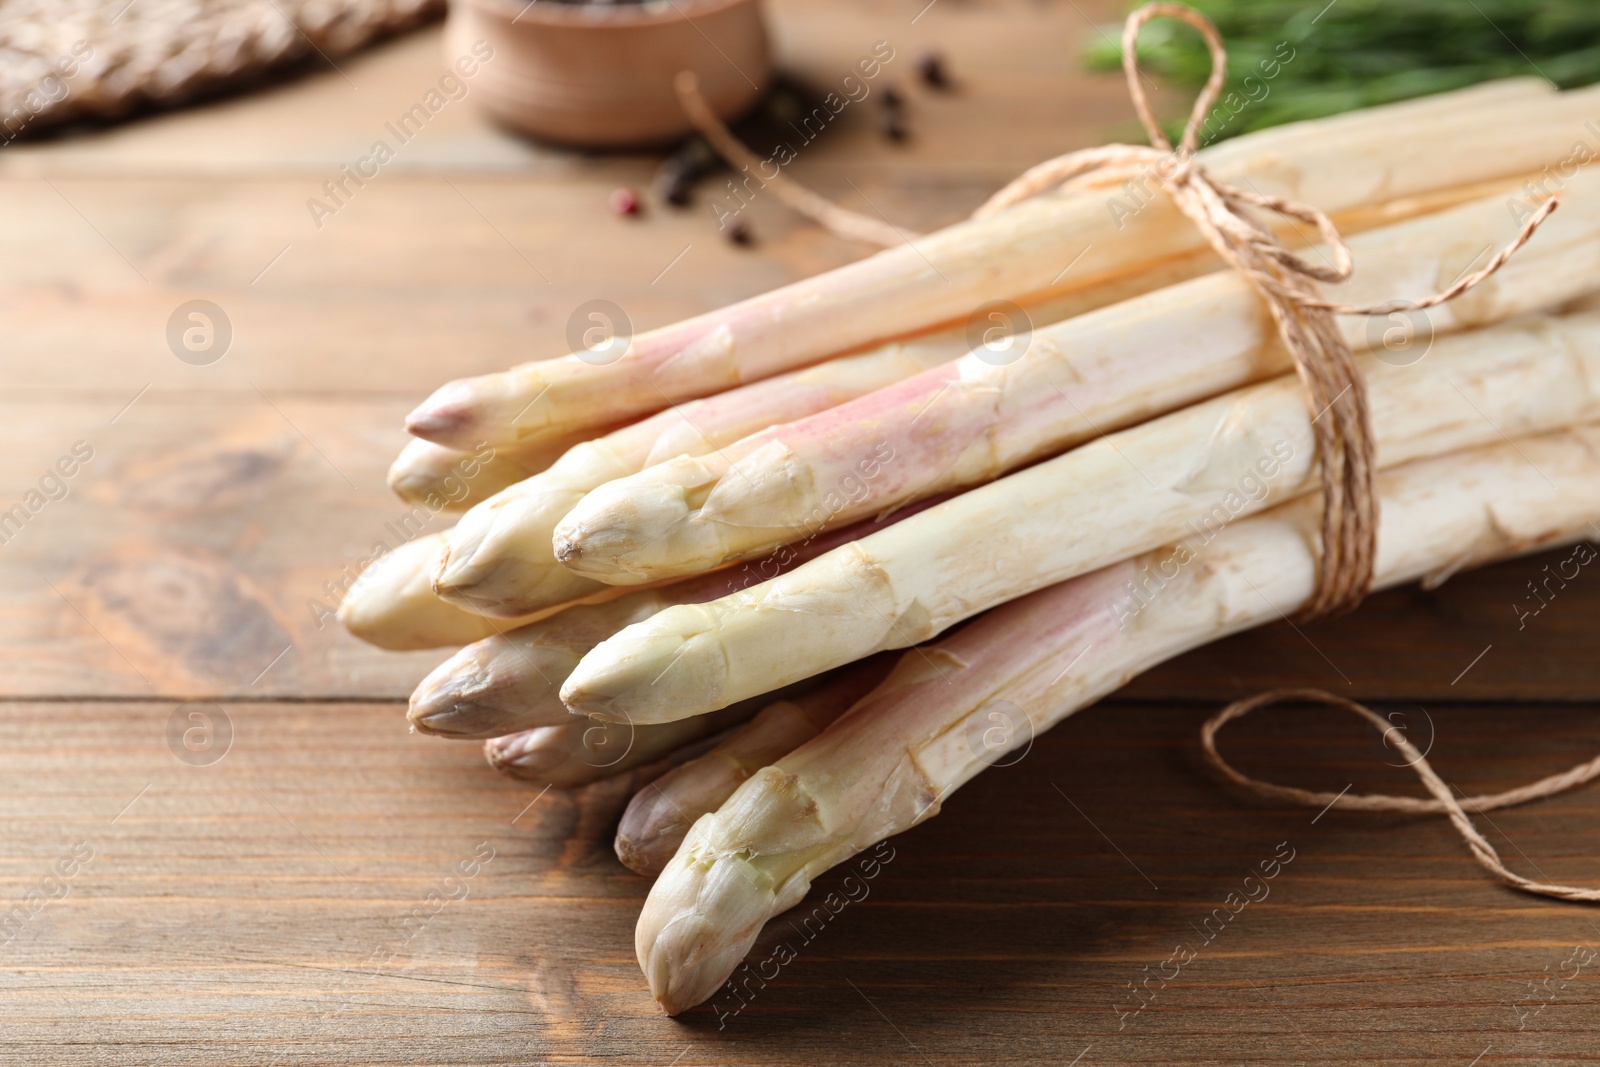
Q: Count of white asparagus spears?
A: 10